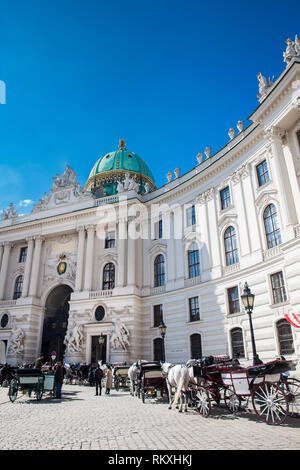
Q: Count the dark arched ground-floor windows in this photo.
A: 4